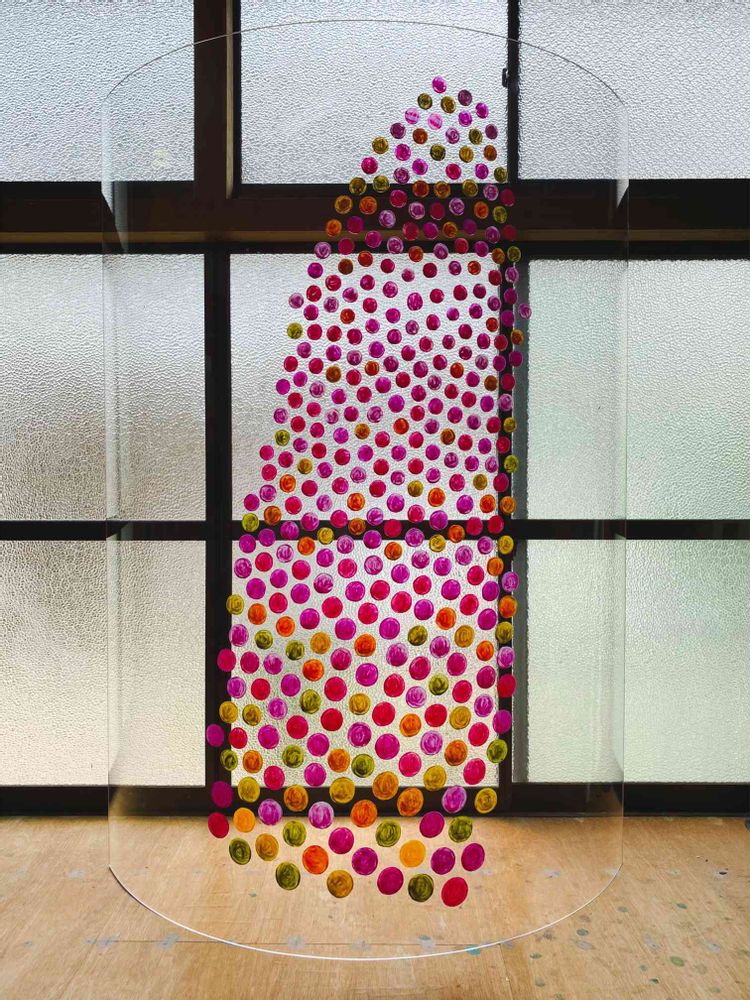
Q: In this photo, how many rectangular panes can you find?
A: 9